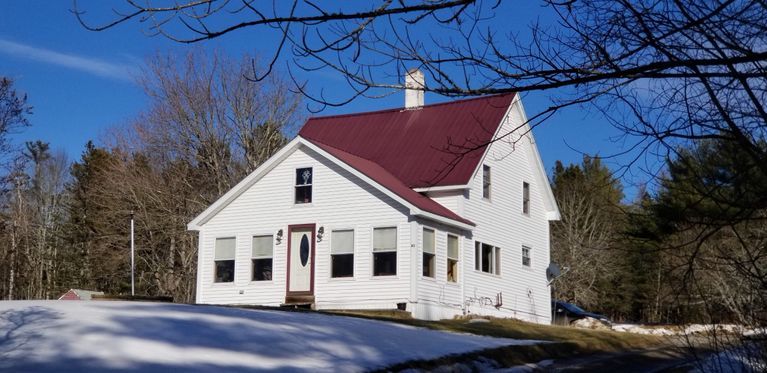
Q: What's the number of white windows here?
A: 11